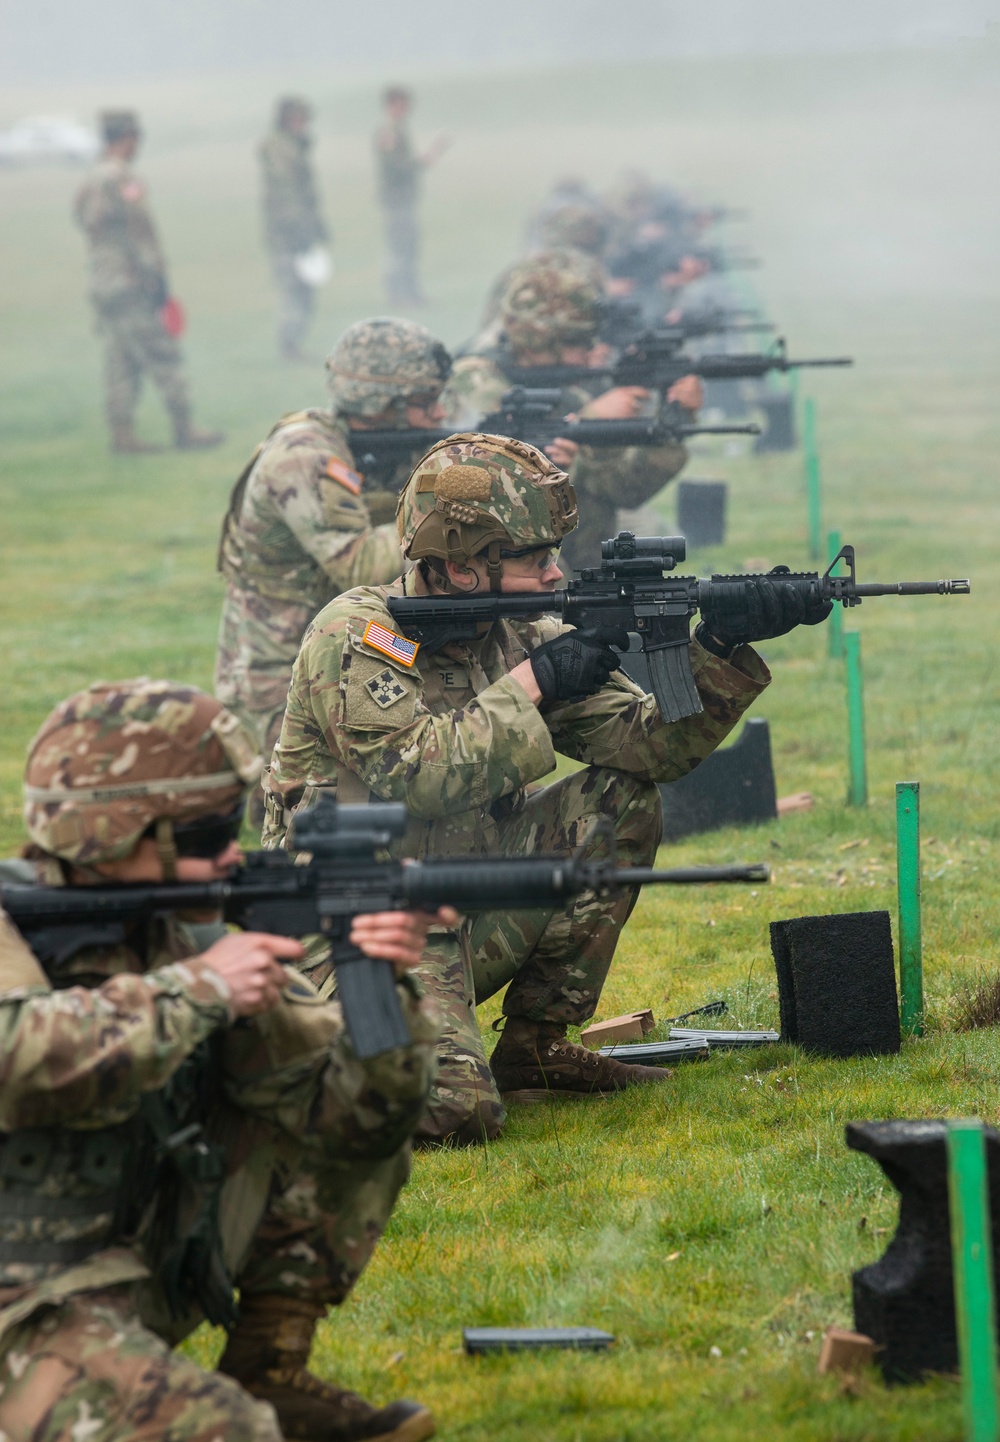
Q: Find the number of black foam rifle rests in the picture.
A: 5